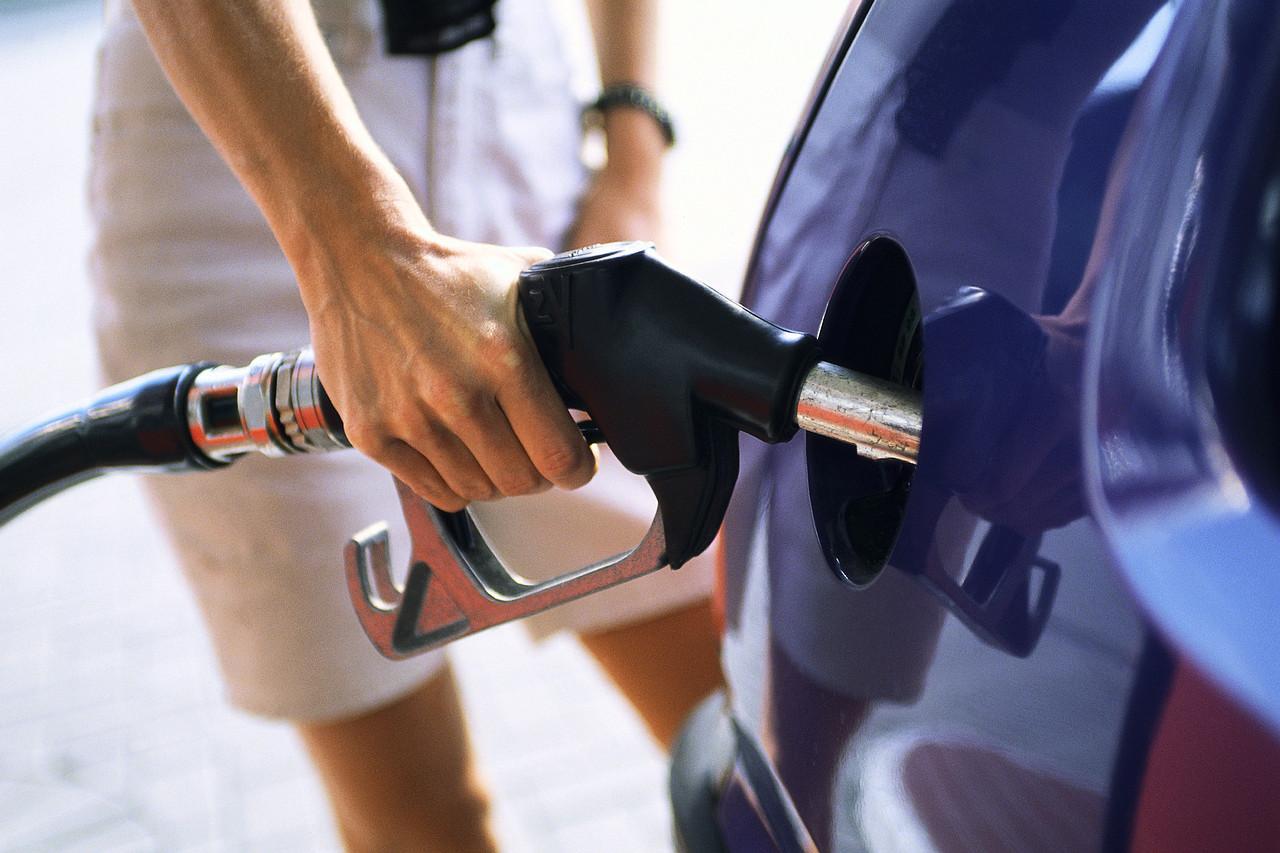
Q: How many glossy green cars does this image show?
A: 0